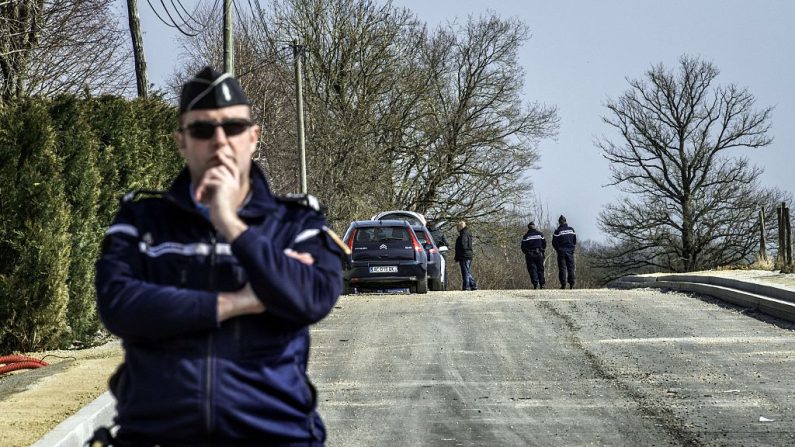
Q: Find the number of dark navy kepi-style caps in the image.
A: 3